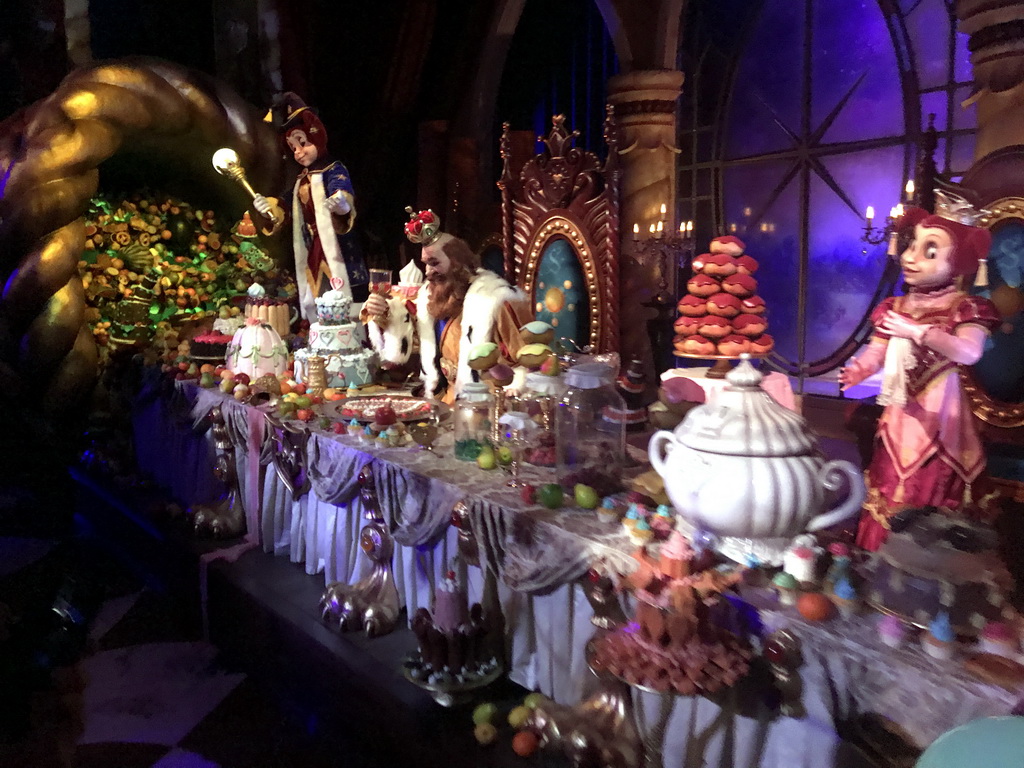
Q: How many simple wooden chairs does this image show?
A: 0